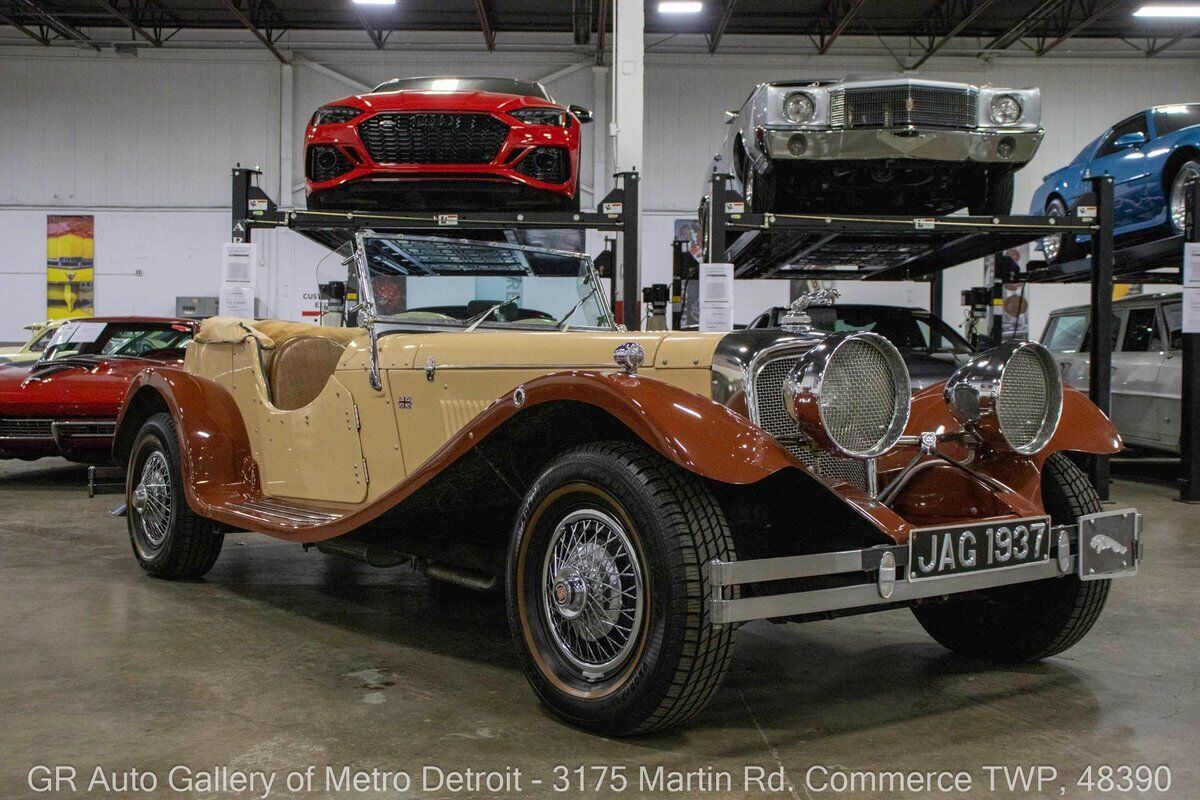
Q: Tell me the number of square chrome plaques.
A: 1